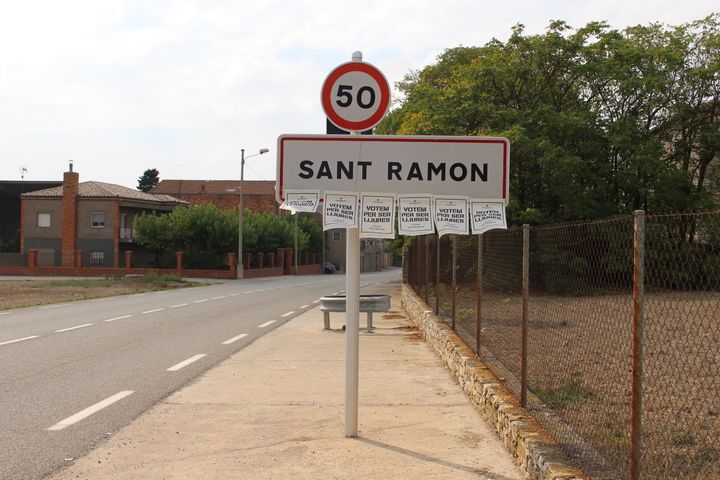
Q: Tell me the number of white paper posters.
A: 6